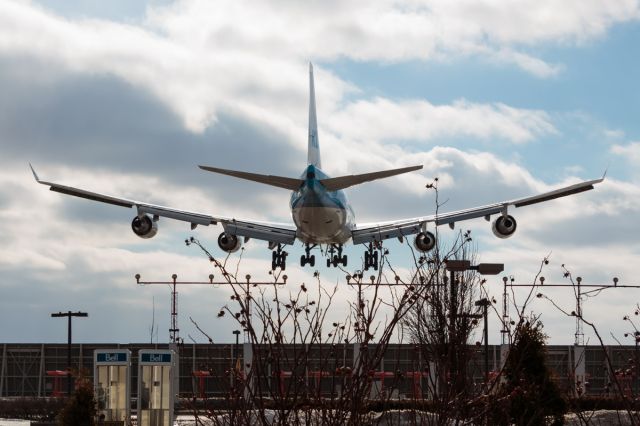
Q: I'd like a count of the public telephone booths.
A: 2